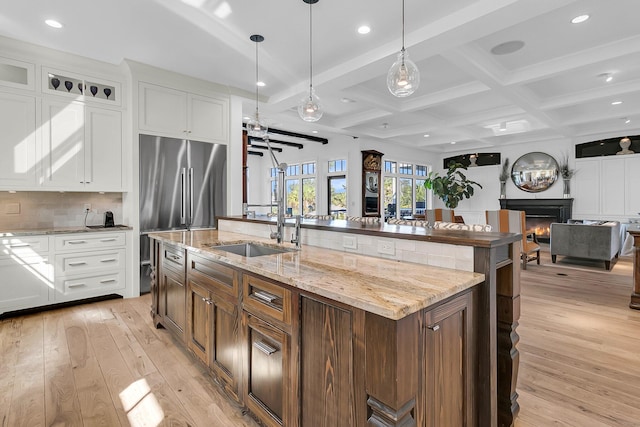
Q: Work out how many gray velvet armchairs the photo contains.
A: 1